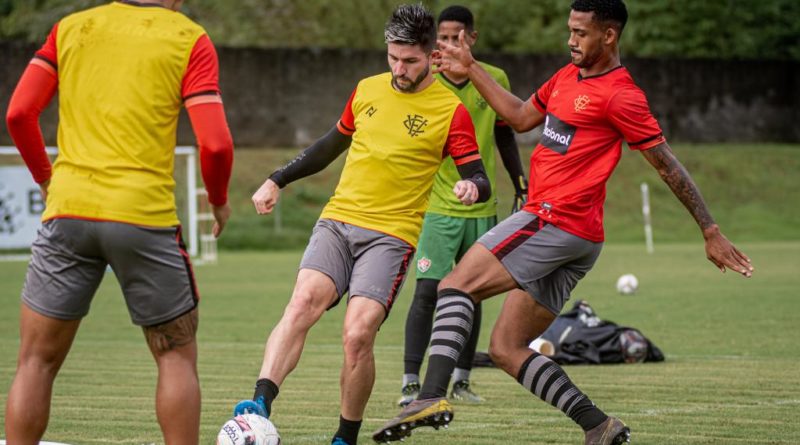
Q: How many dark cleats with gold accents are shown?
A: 2